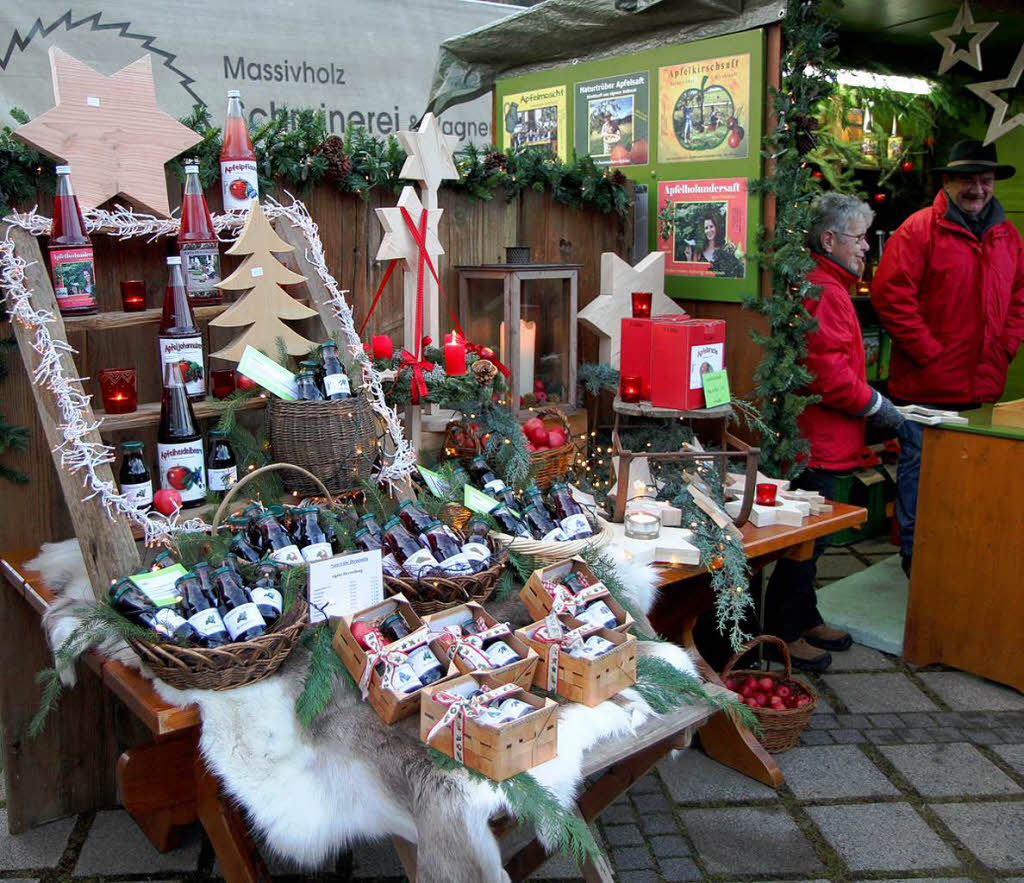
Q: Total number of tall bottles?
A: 5